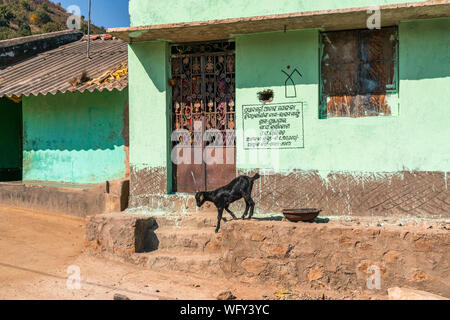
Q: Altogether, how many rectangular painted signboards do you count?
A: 1